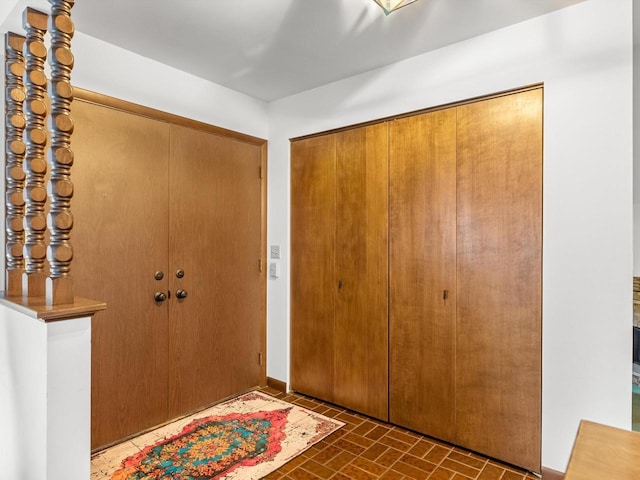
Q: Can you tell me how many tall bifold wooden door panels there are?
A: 4